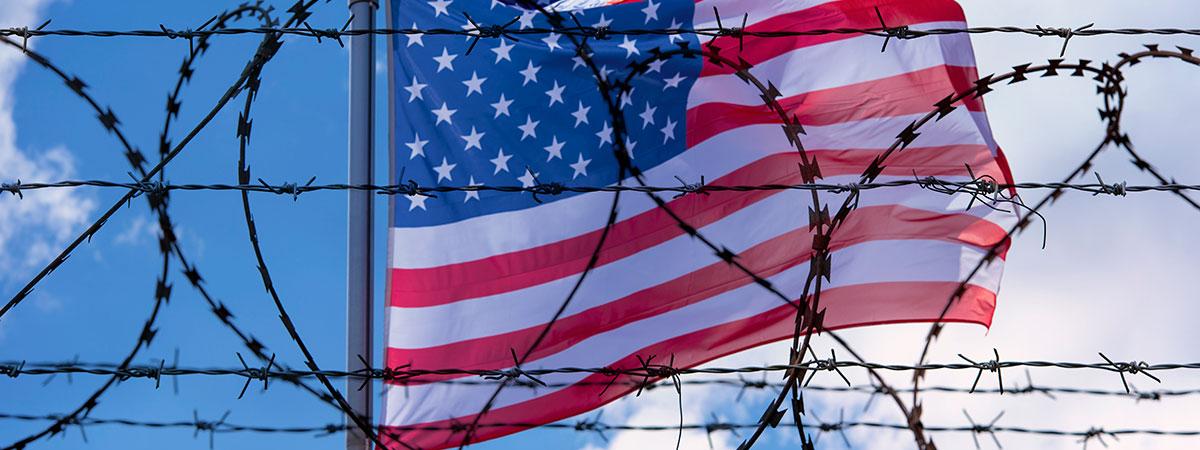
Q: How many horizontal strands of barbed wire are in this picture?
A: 5